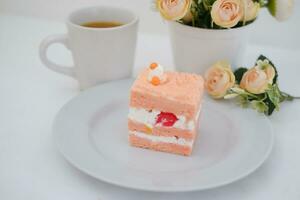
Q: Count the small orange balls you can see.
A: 2